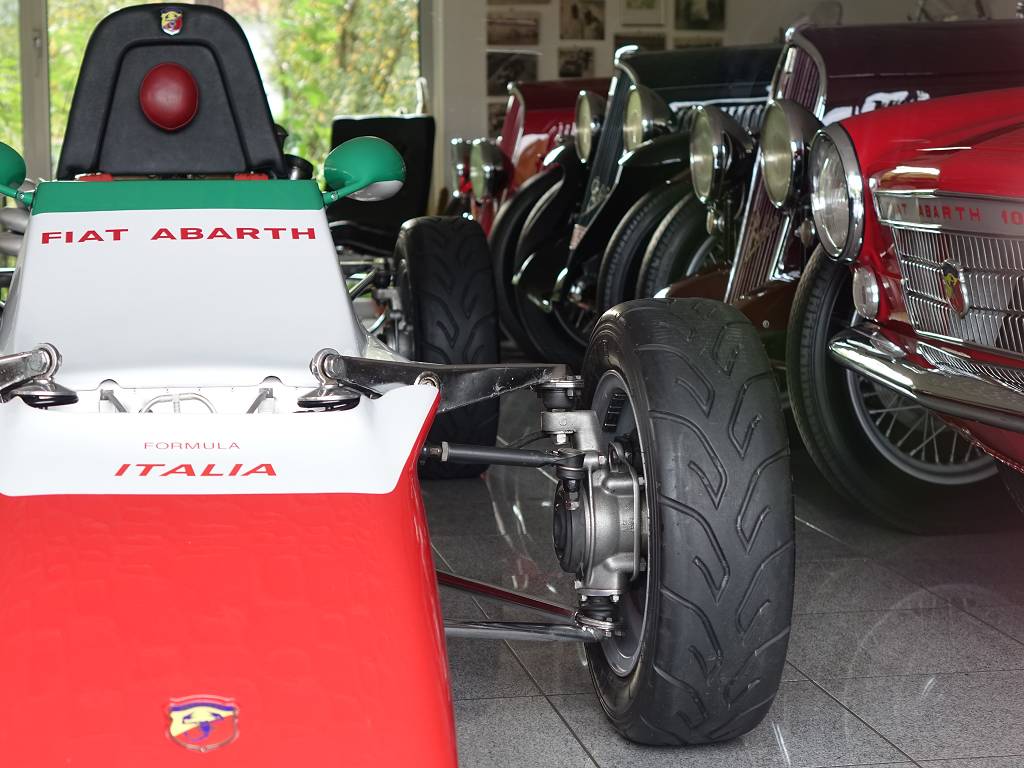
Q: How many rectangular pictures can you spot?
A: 10